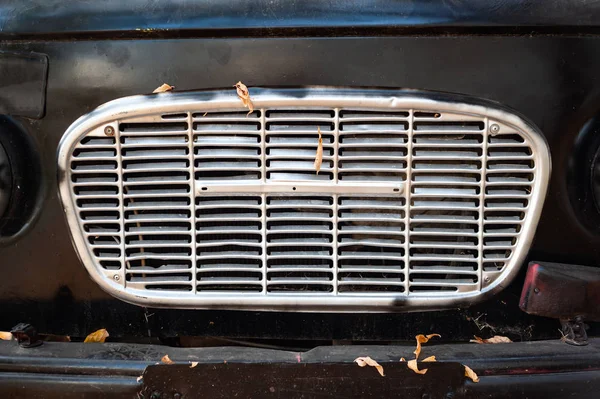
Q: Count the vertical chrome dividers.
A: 6